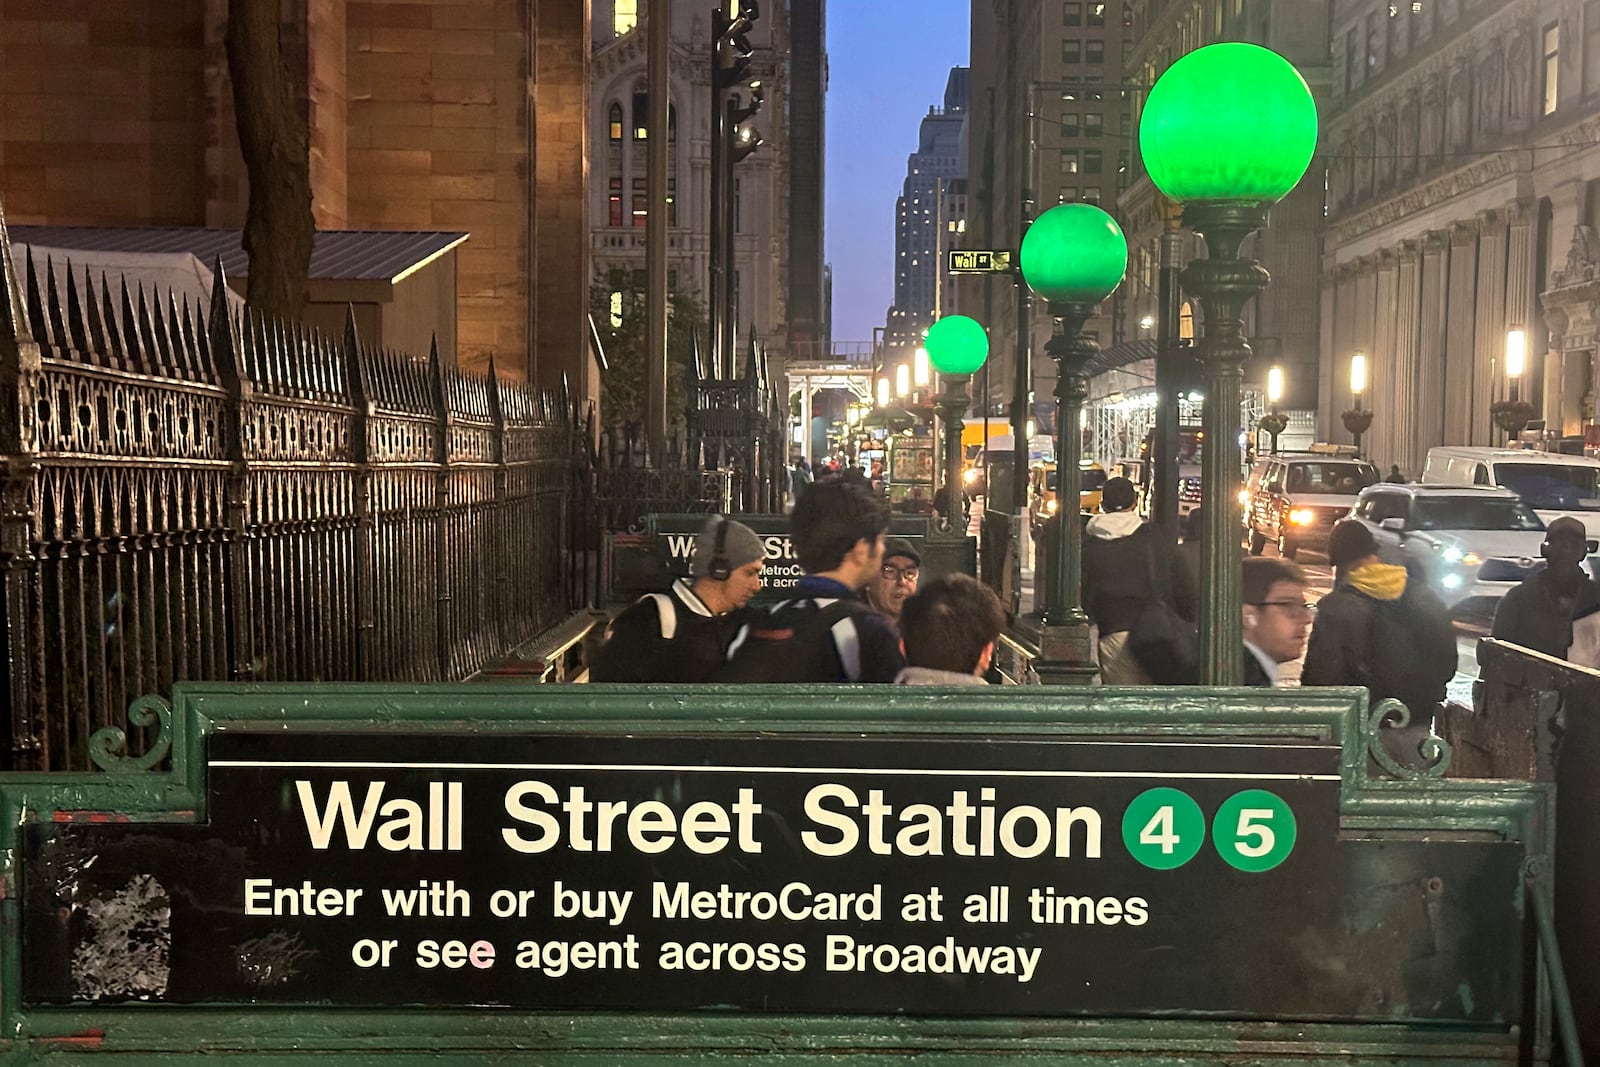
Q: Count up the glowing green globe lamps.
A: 3